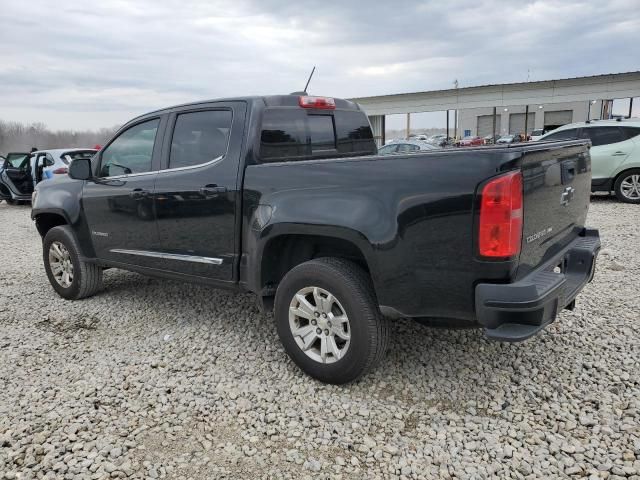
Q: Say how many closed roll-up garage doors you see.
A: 2